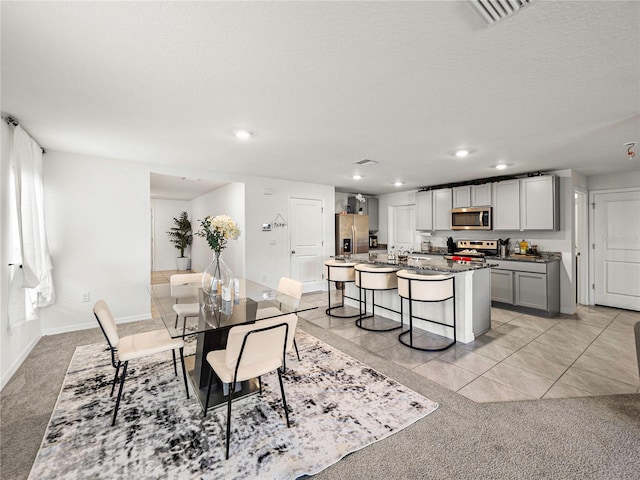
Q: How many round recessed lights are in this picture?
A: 5